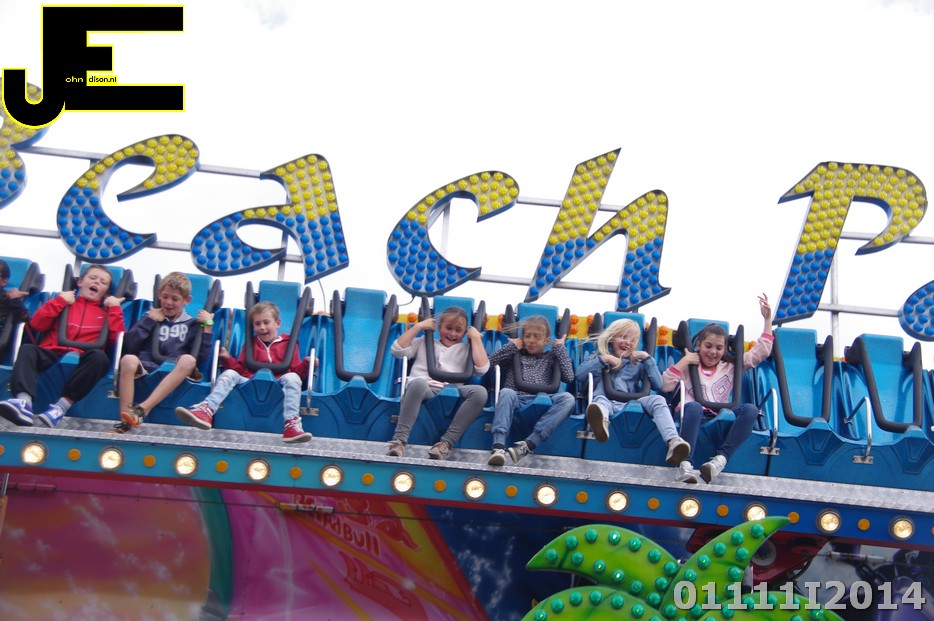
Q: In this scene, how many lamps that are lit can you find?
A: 13